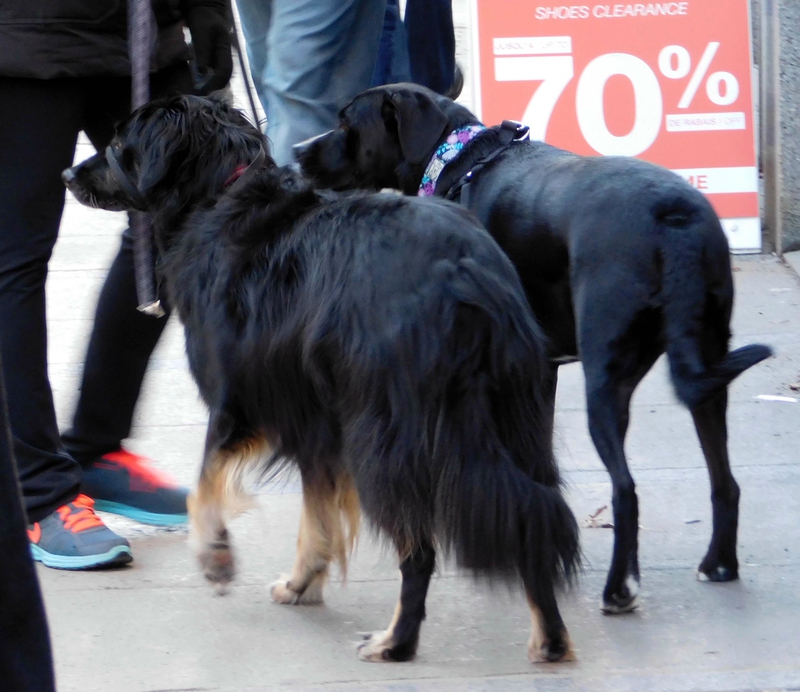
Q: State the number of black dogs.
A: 2